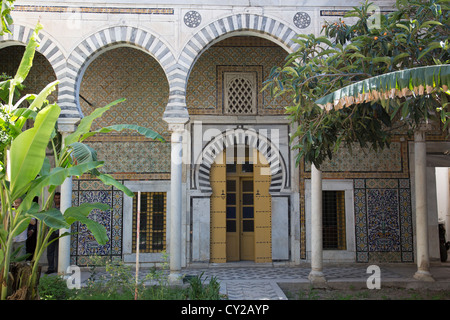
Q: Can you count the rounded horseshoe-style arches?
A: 4